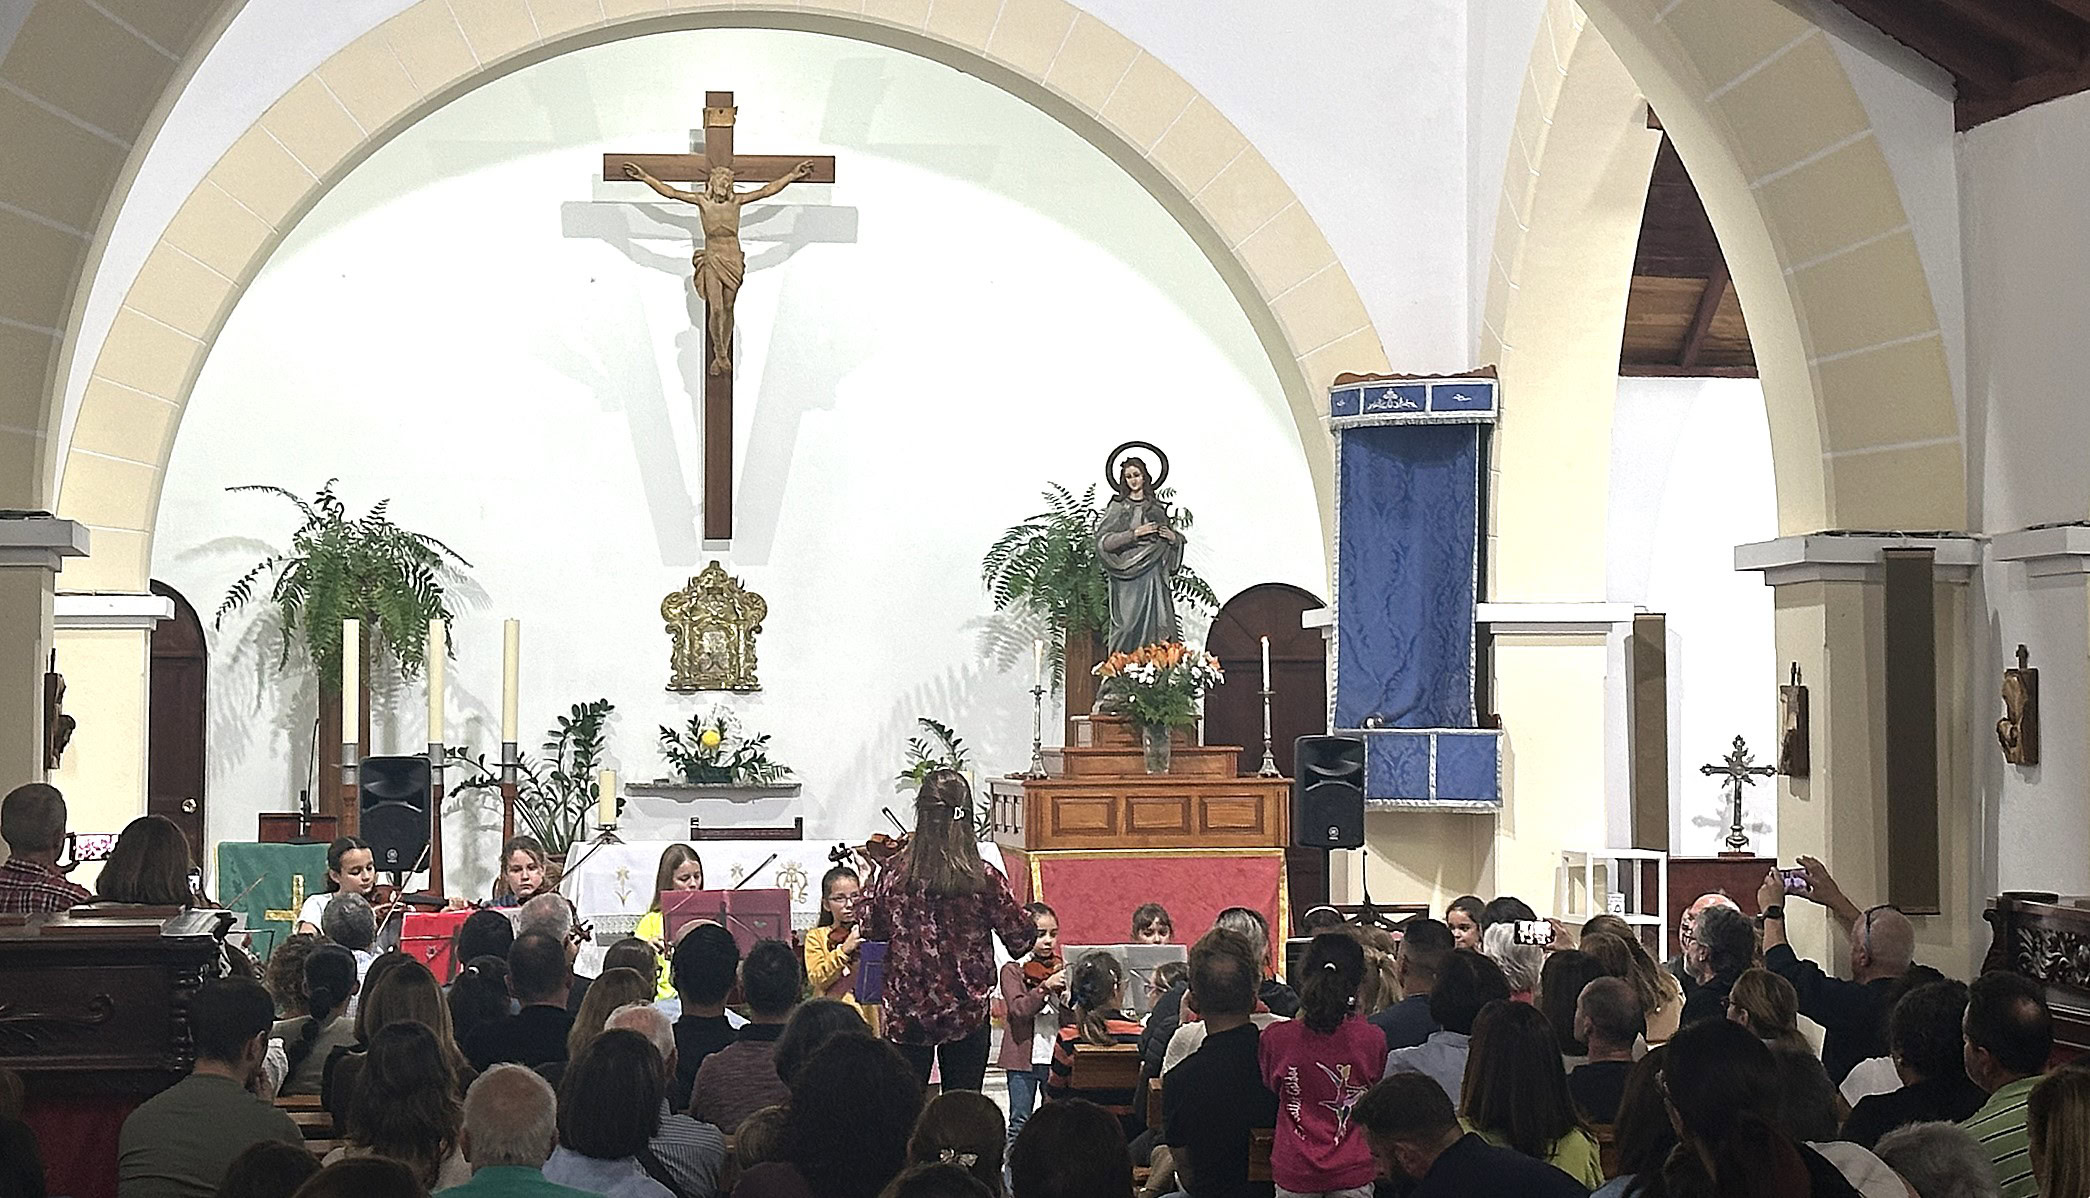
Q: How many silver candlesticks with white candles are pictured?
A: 2